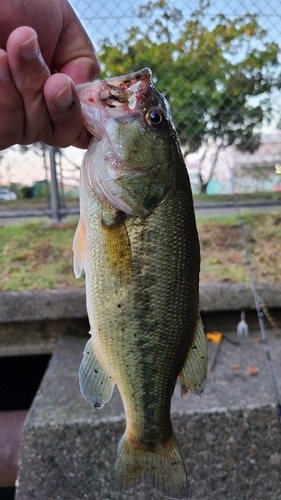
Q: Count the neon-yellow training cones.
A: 0